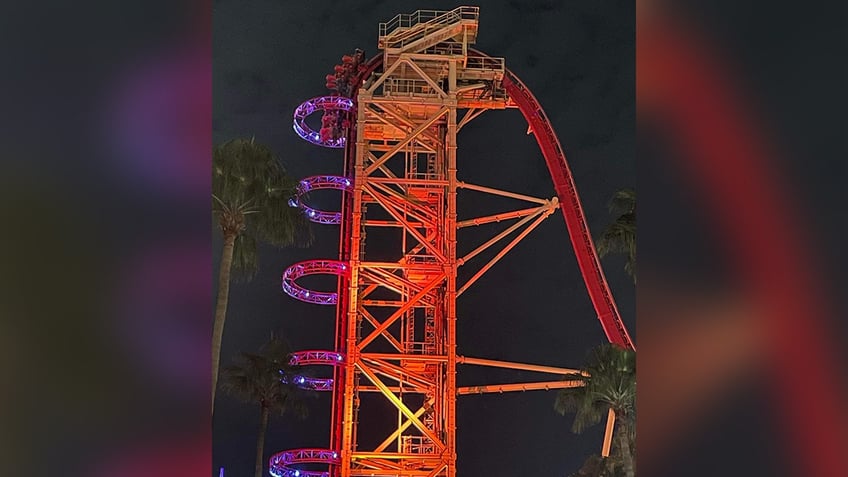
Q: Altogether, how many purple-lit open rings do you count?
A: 5